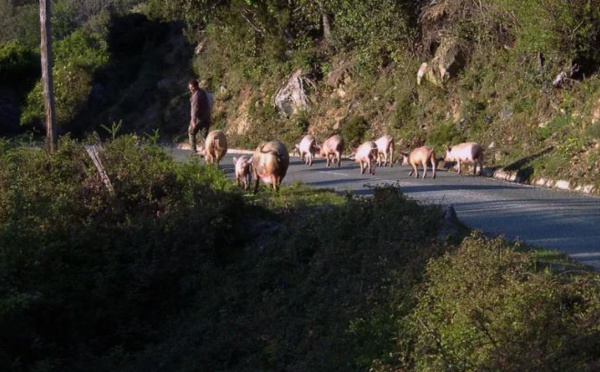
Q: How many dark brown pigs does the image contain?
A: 0